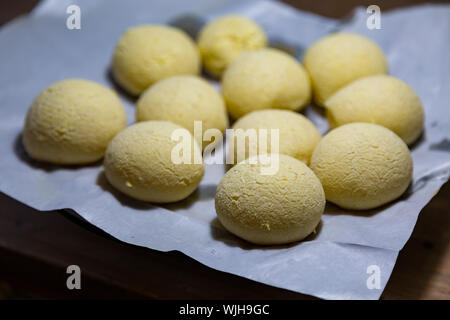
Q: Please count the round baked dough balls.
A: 11